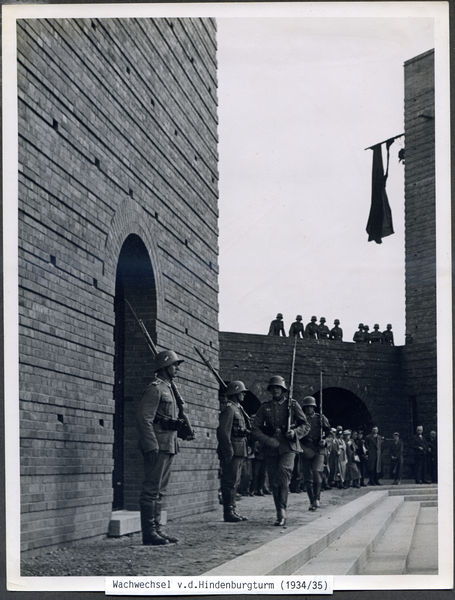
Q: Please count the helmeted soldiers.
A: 13